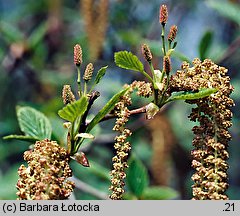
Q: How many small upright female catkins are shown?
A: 7